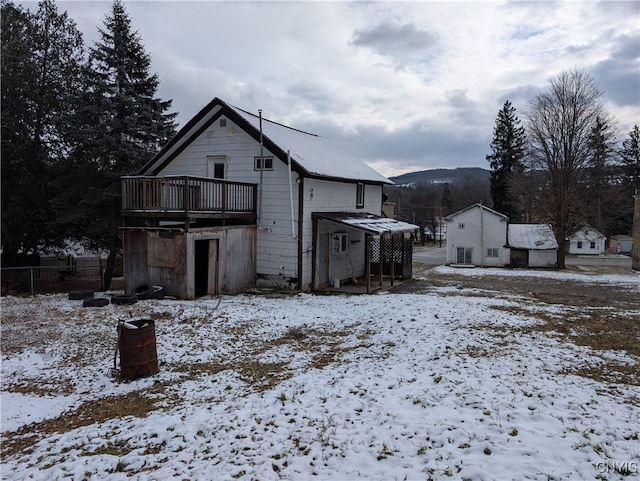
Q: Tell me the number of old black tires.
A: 5